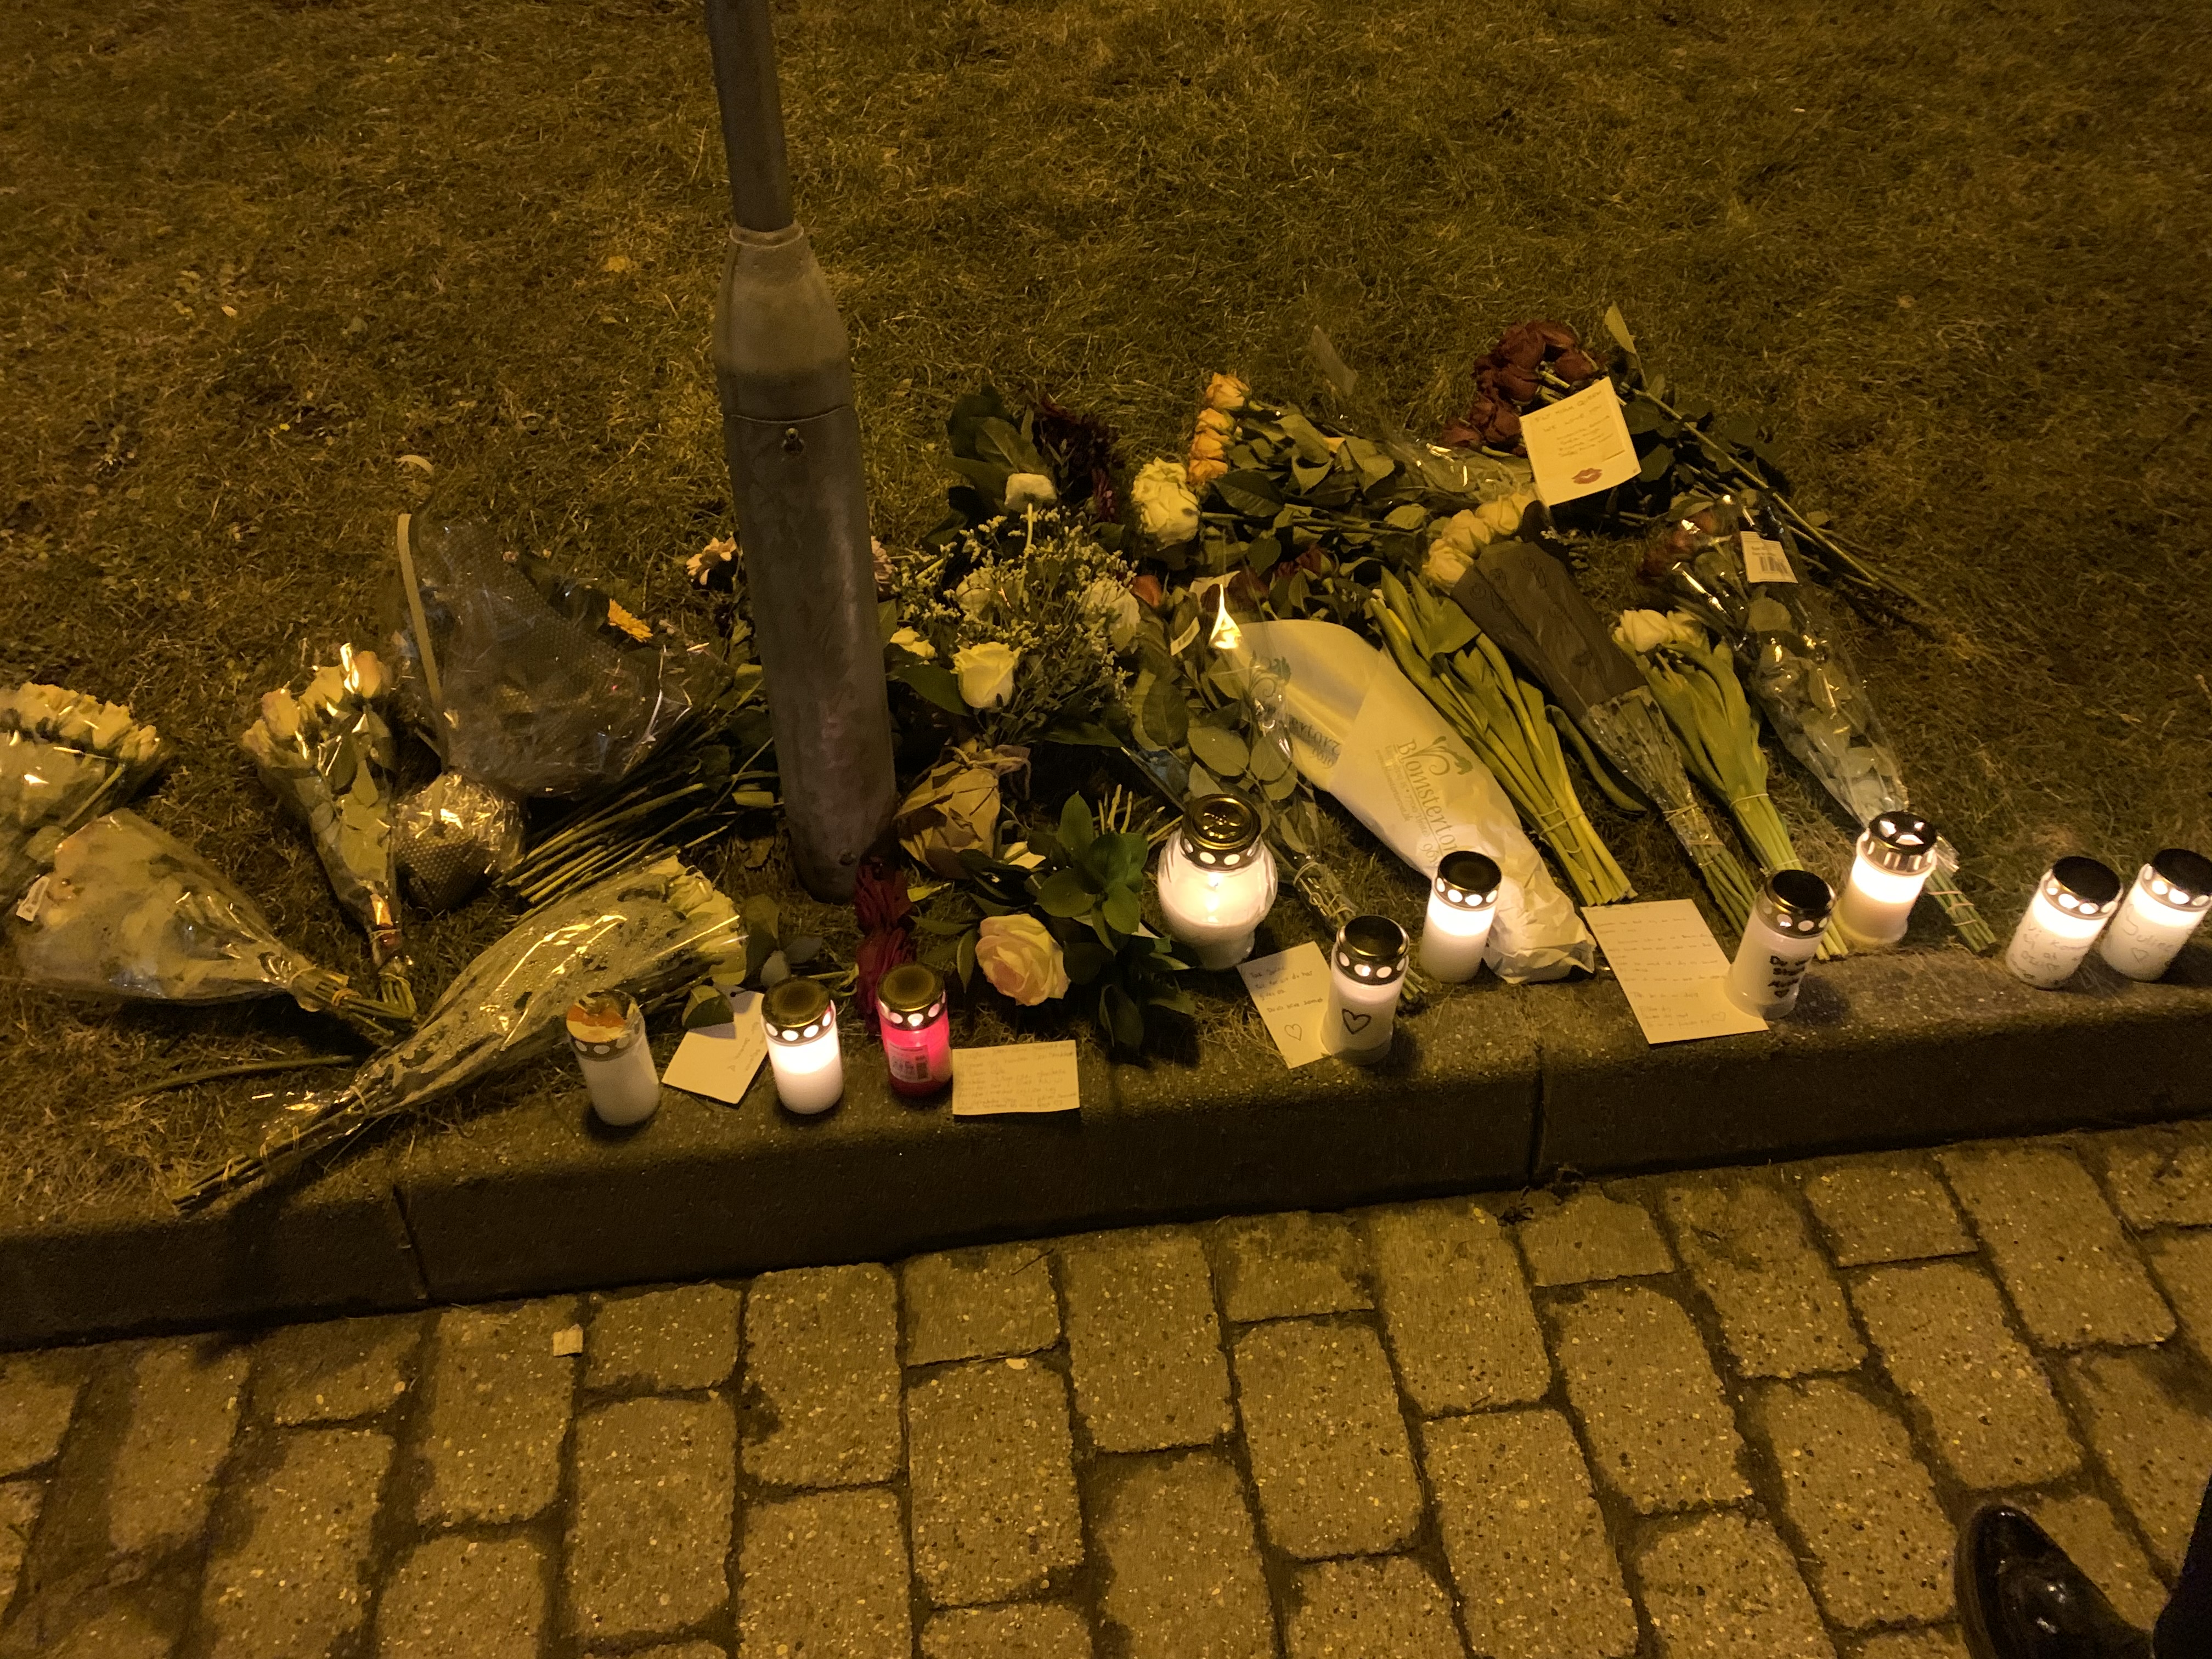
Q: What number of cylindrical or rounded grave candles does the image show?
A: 10